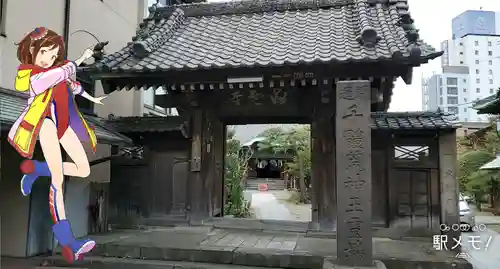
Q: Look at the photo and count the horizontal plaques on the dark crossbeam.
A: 1